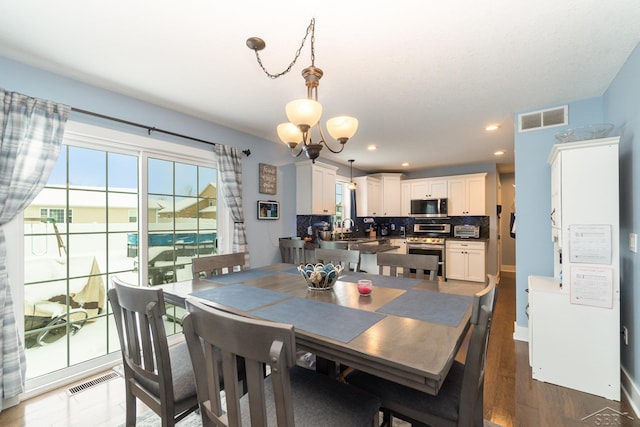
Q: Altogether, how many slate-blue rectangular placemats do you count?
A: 6